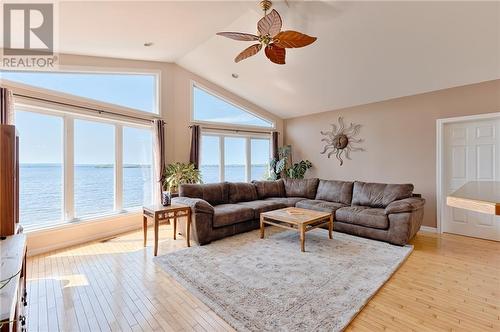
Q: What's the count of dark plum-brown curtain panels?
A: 4